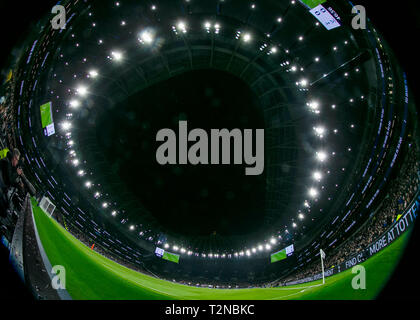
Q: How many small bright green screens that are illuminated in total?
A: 4